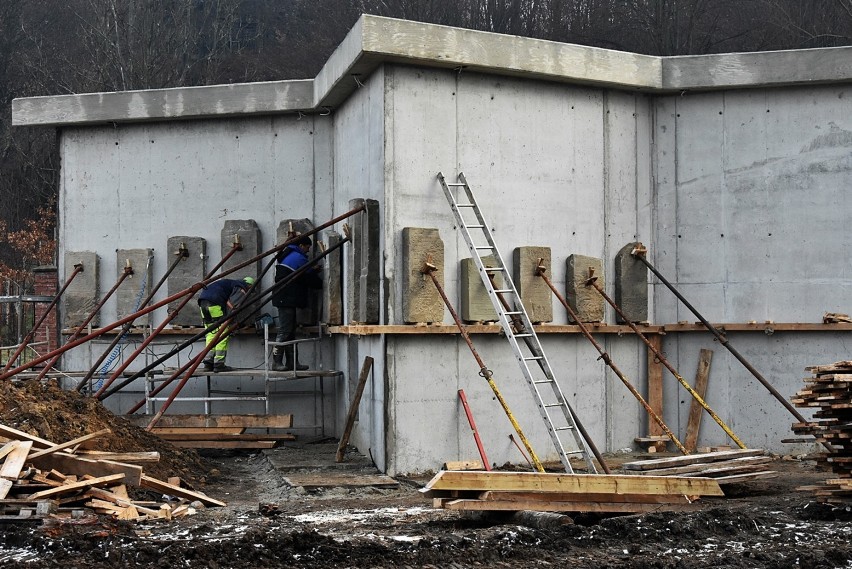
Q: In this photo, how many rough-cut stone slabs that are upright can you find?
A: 13